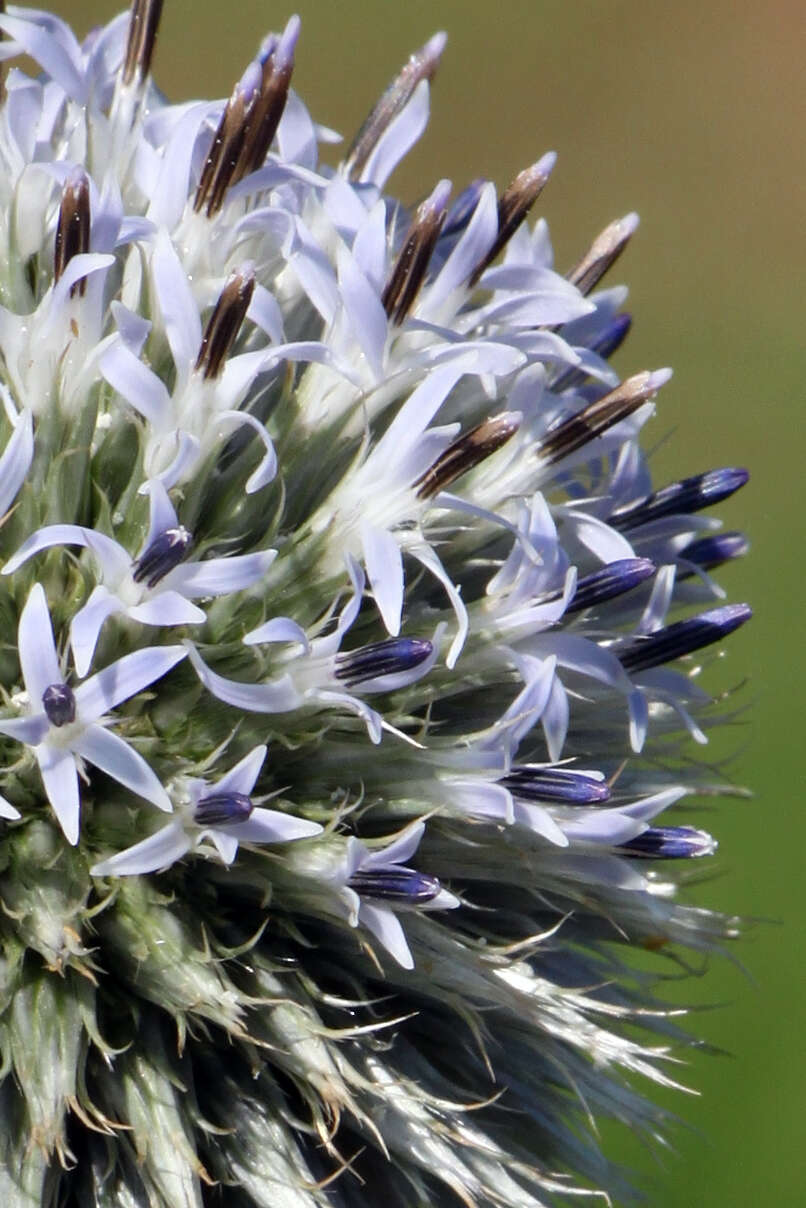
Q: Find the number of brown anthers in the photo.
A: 11